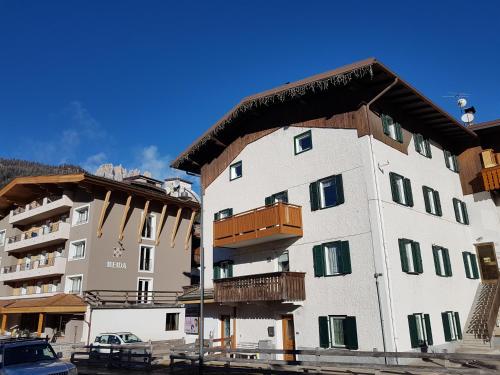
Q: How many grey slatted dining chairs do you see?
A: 0